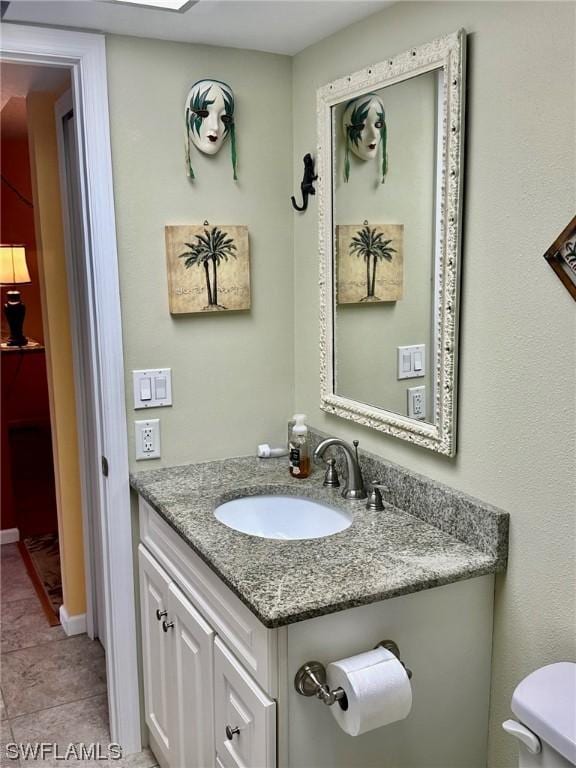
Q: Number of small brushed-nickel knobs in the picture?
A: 3